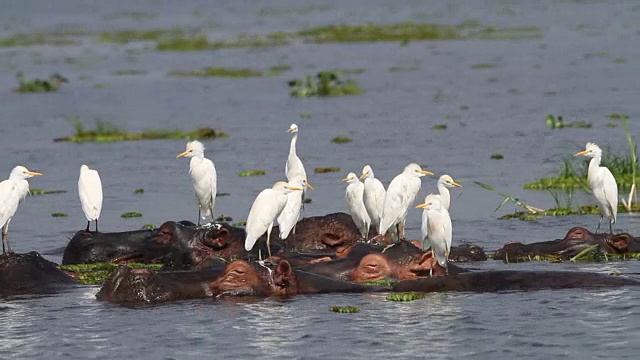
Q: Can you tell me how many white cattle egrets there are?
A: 12